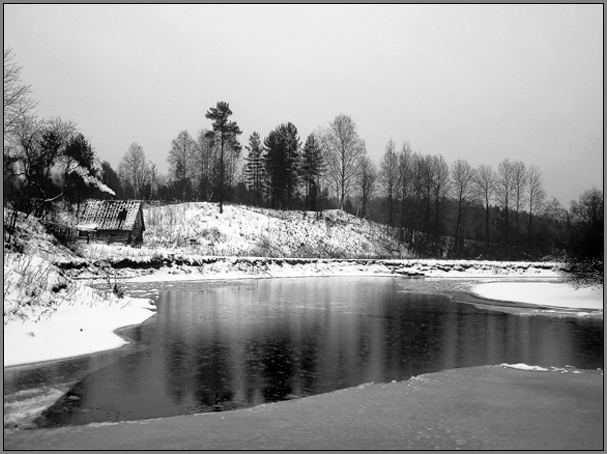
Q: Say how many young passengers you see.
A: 0